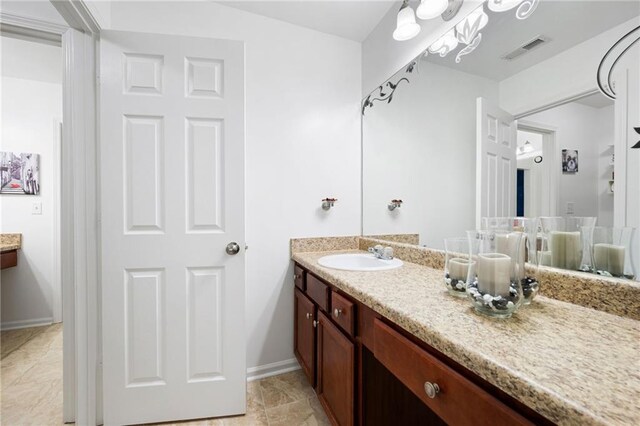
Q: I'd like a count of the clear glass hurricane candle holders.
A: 3